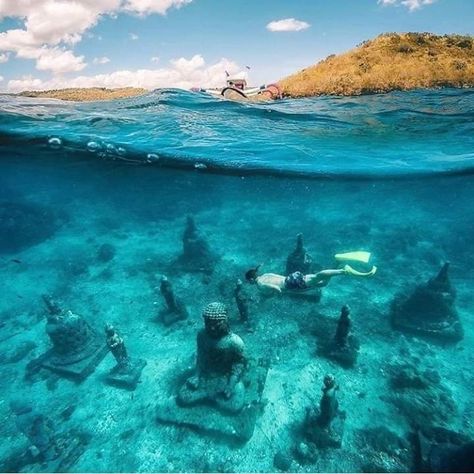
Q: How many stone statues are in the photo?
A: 10